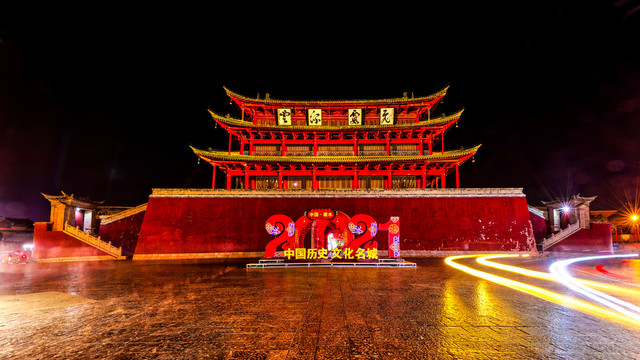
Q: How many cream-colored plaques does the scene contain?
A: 4